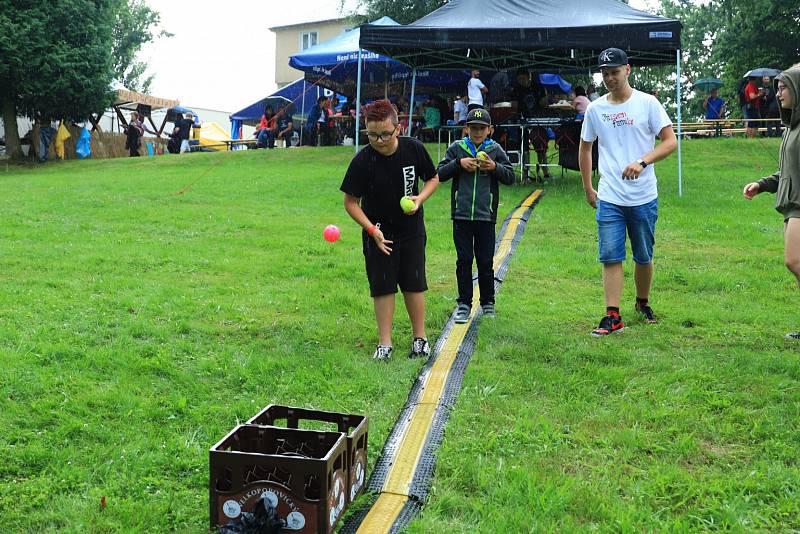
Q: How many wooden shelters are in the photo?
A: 1